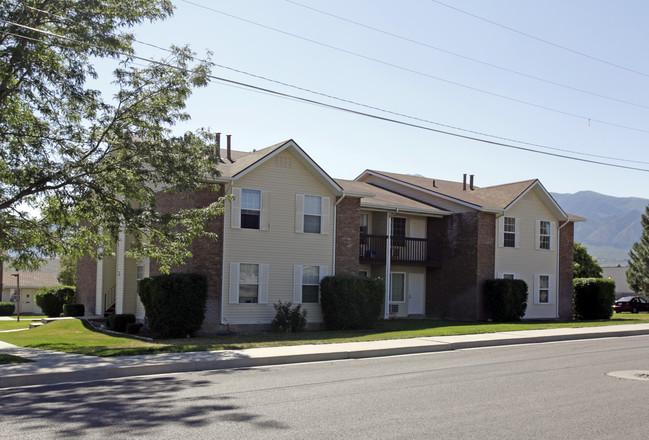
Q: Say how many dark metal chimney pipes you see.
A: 4